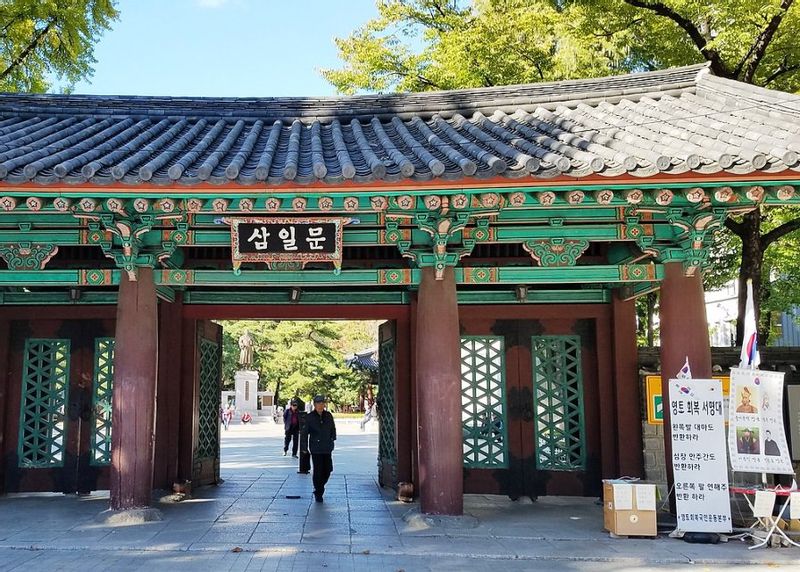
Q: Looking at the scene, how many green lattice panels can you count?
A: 6